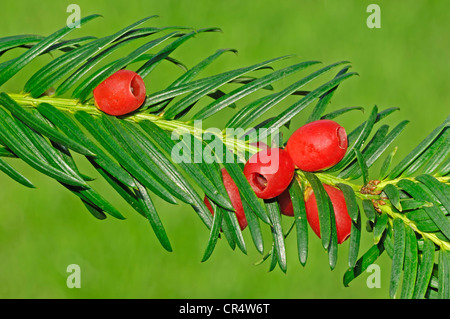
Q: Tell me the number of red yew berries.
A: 6